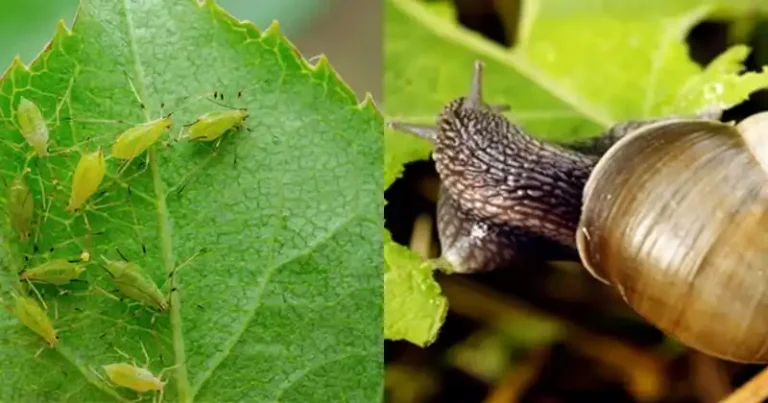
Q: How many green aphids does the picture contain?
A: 9